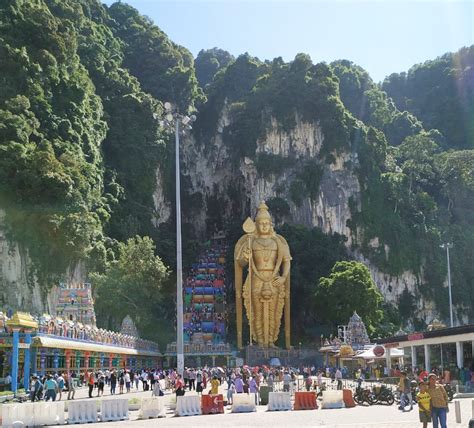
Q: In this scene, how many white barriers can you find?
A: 9